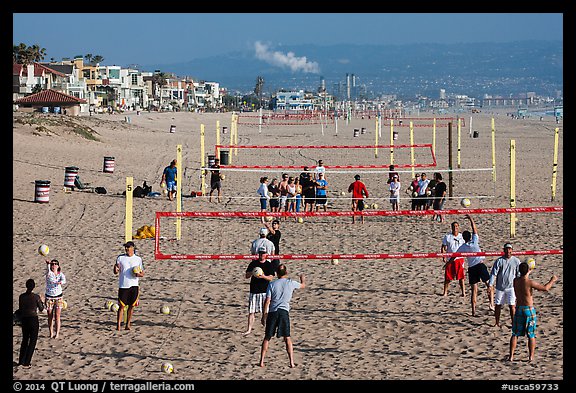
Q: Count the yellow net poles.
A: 14